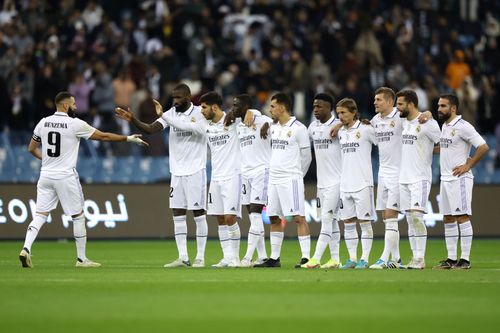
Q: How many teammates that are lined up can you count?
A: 9